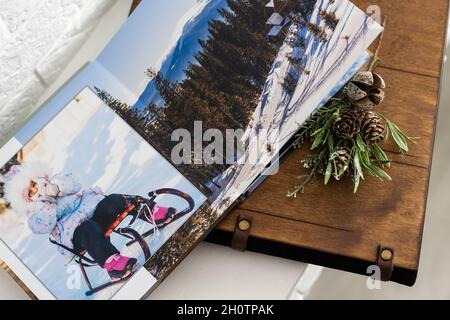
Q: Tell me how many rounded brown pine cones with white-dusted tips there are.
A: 3